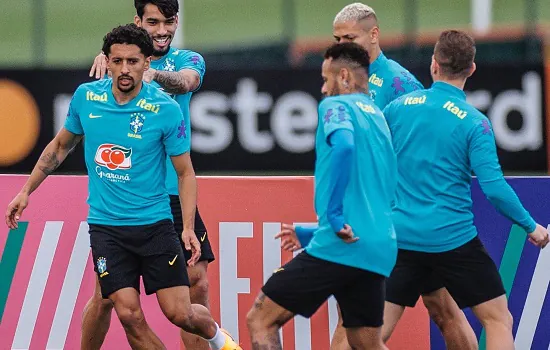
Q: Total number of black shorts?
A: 4